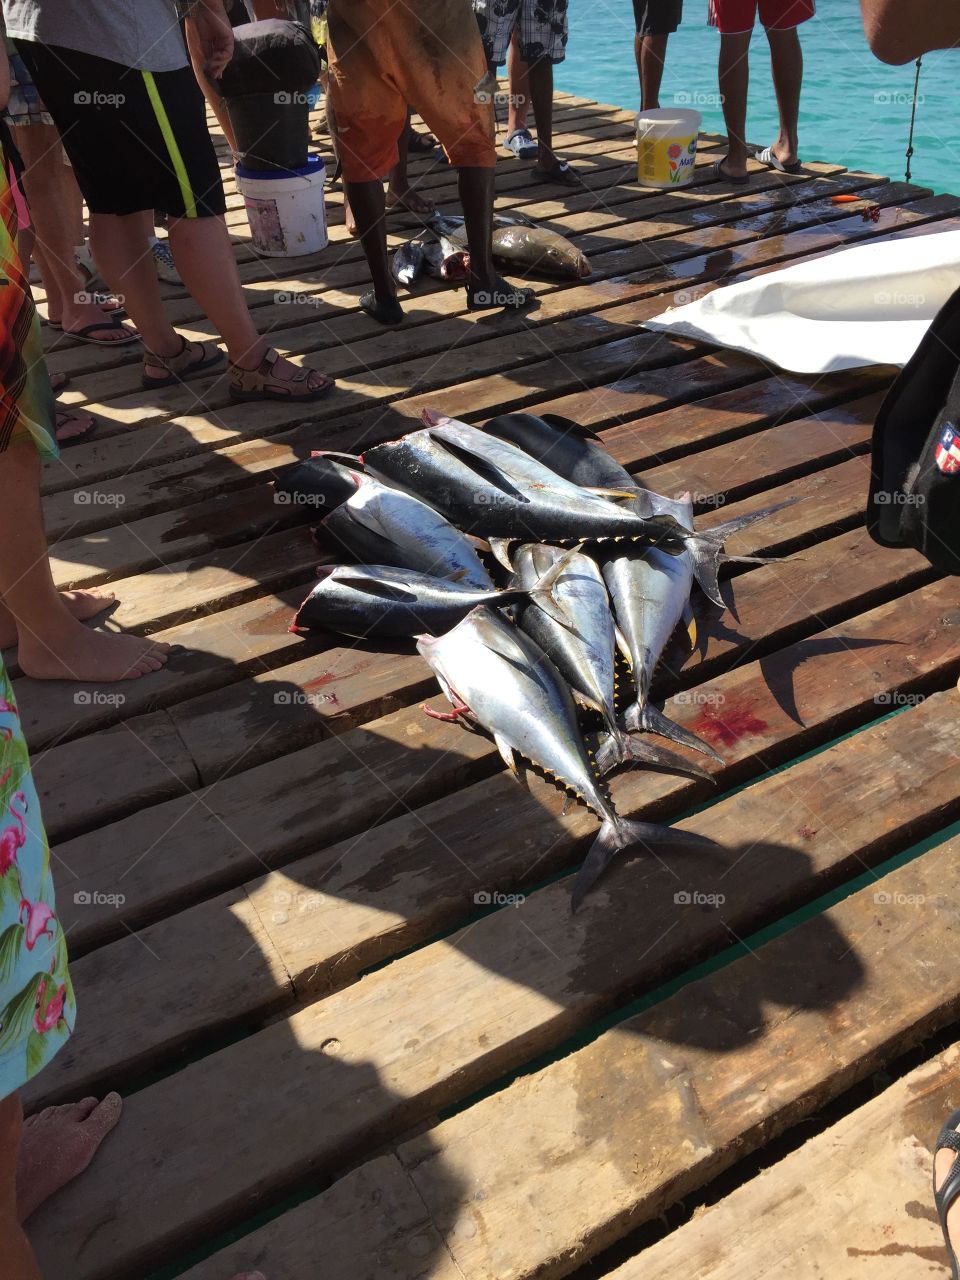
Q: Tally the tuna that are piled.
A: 8